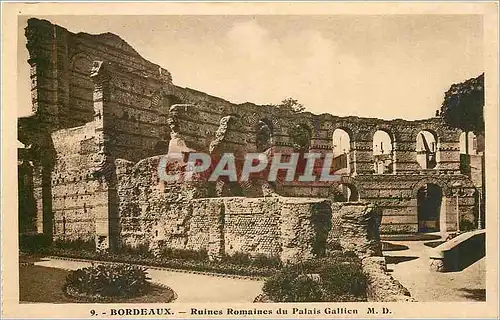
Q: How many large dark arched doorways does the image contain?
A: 1